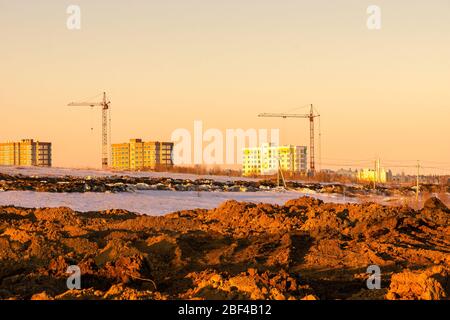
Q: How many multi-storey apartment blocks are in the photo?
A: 3